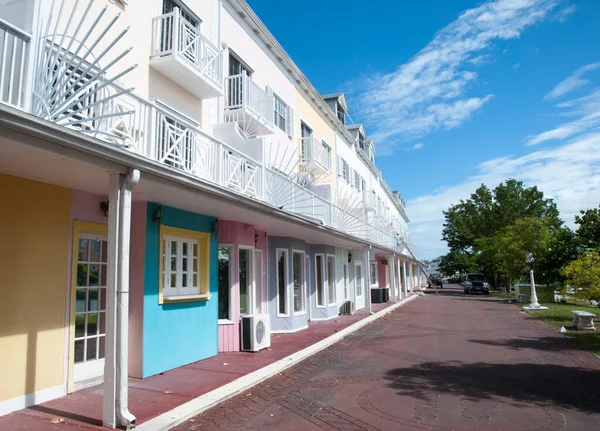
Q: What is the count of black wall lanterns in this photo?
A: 5